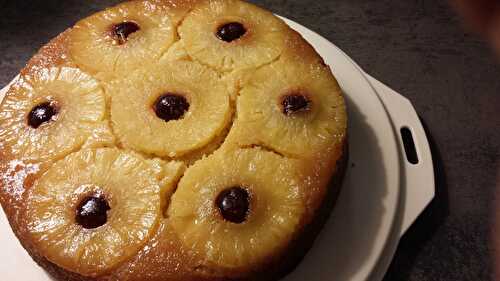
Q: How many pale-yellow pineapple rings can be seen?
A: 7